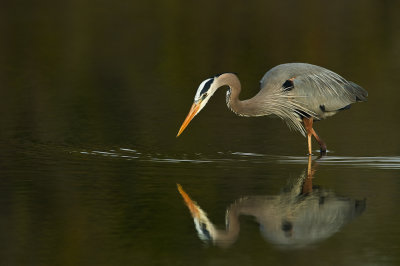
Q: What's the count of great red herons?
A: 0